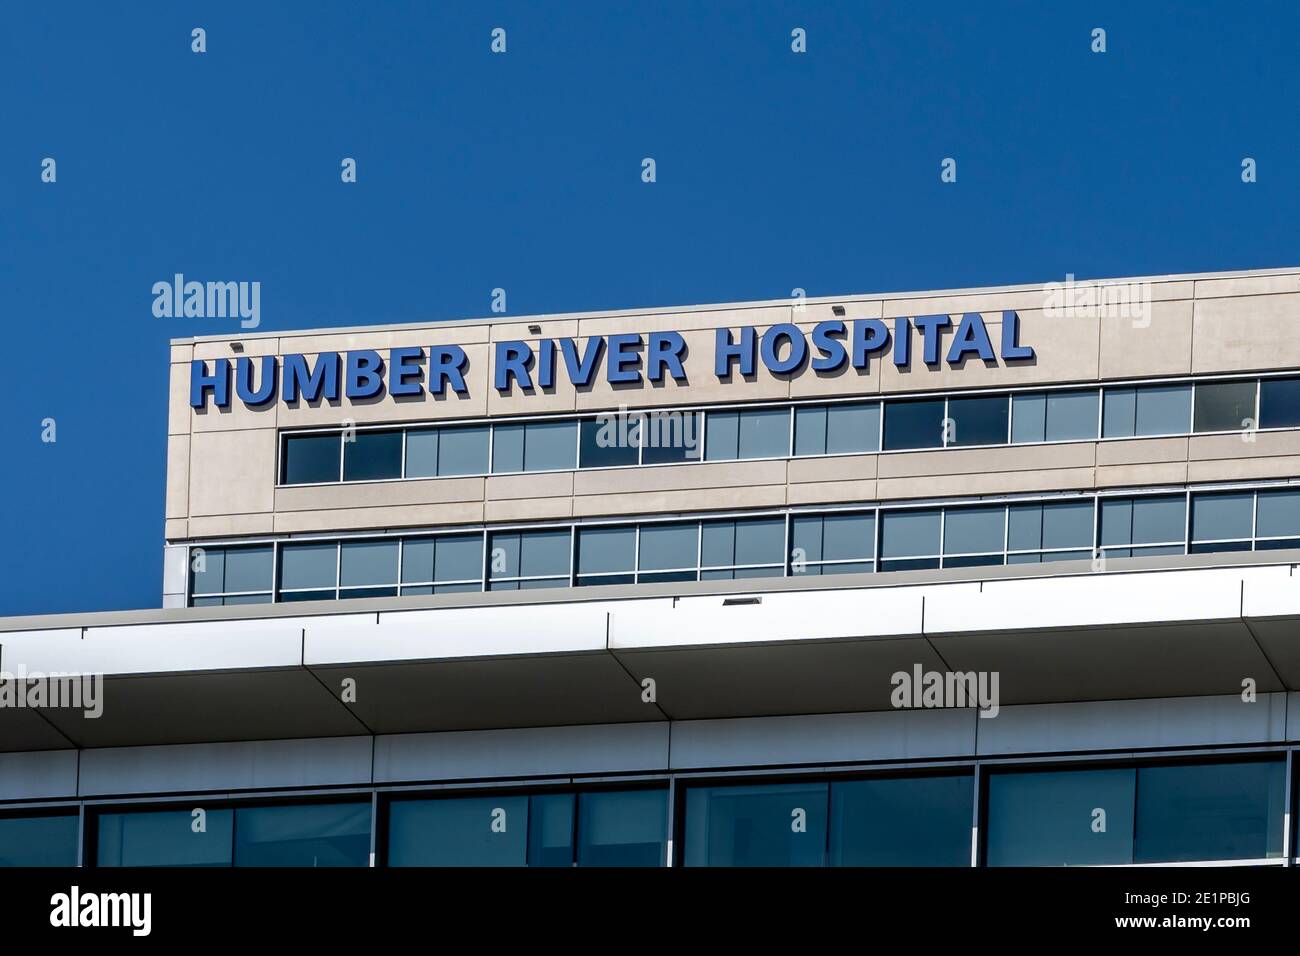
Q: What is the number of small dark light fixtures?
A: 3